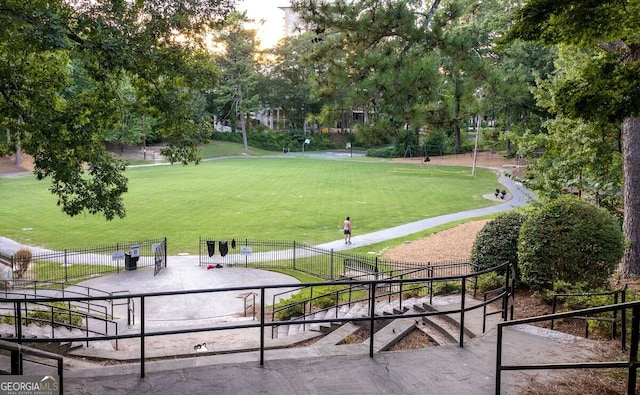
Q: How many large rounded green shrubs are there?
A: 2